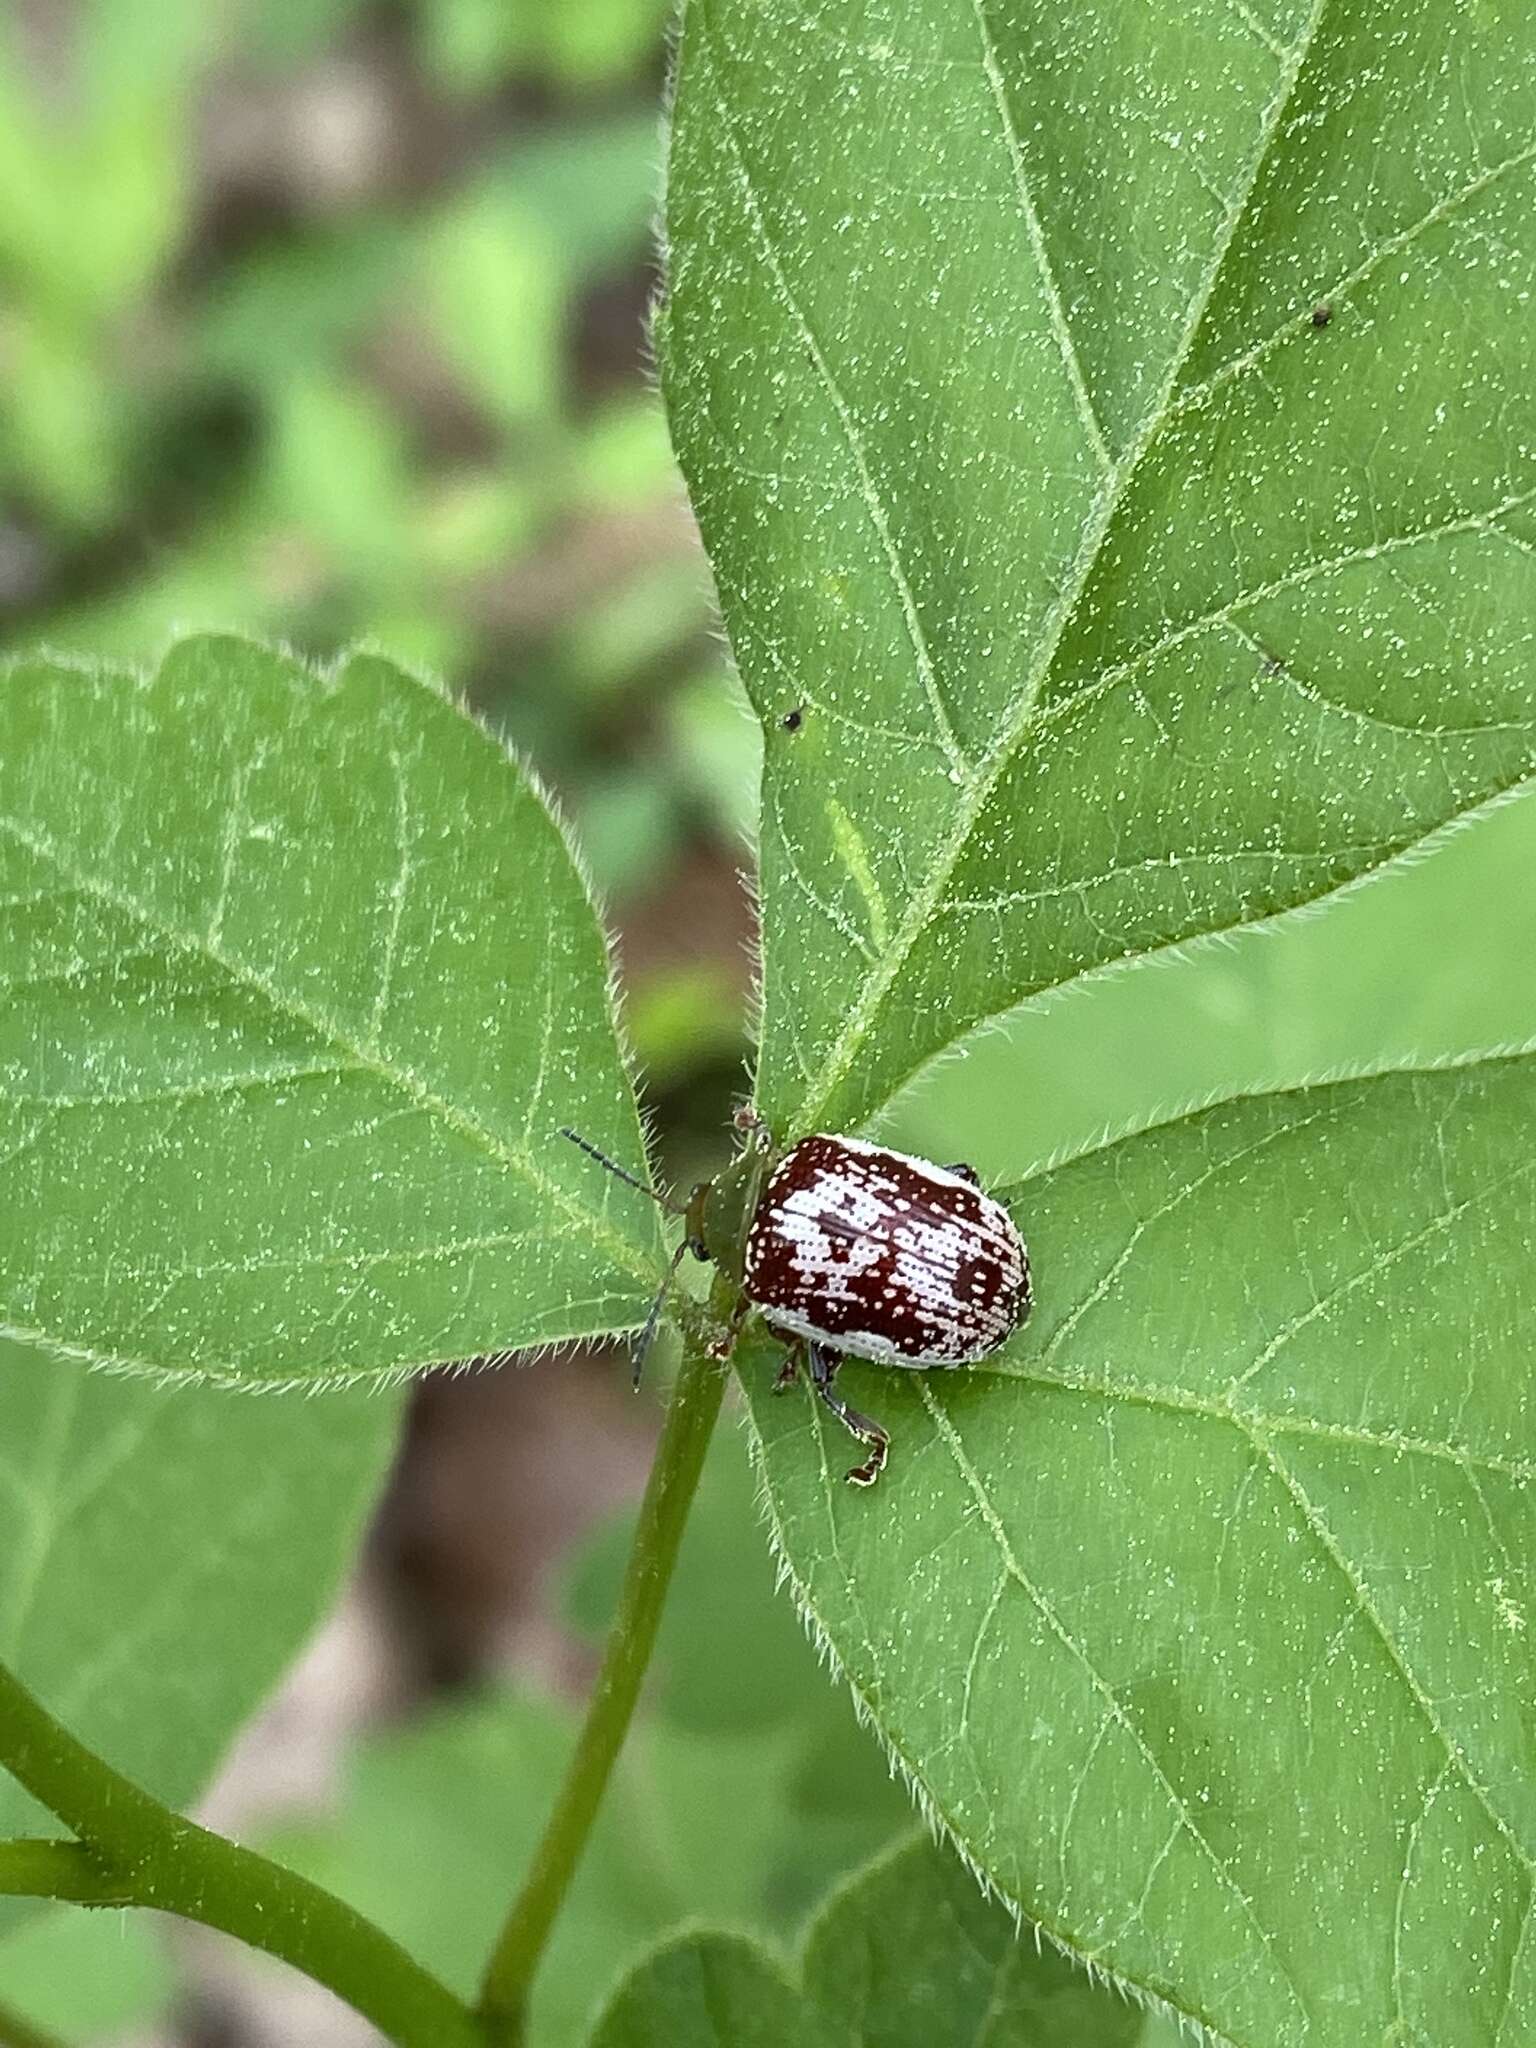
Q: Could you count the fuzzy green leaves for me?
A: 3